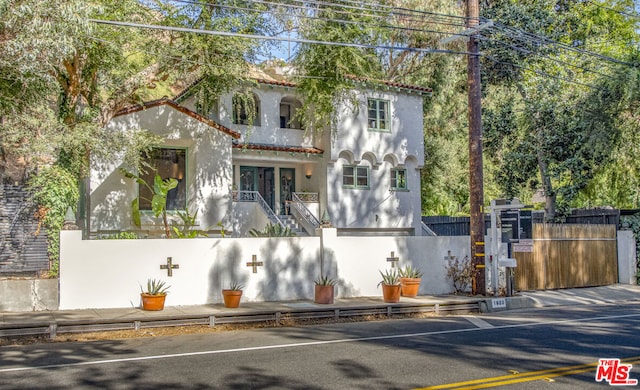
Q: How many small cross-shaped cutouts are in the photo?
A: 4